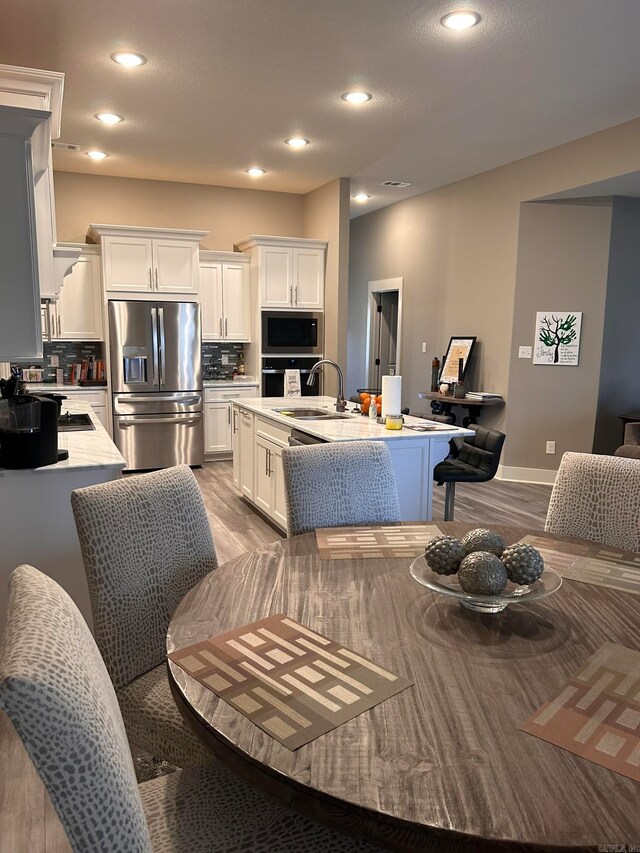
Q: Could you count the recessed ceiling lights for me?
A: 8